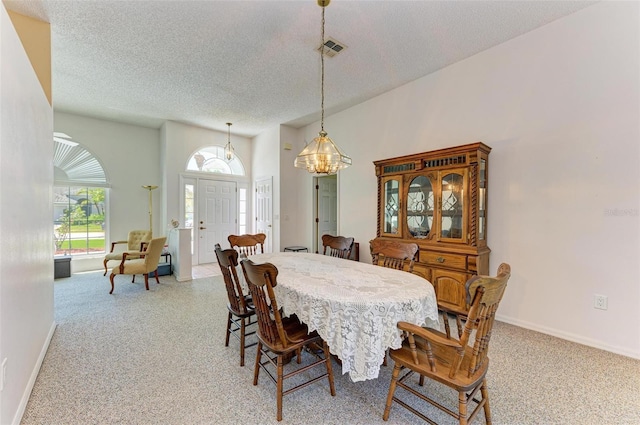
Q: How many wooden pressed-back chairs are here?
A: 6